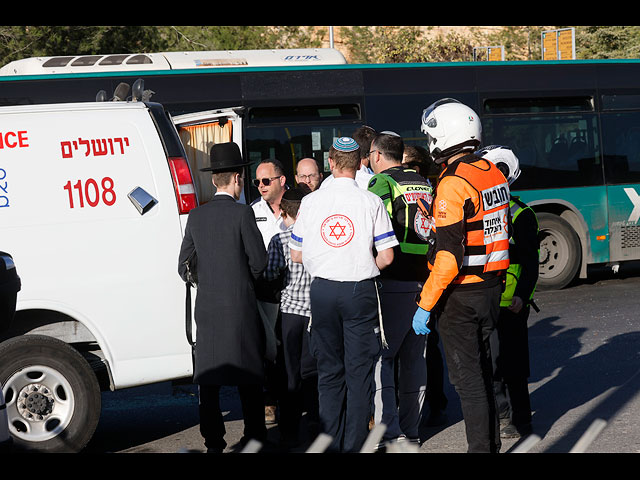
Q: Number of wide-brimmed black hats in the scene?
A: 1